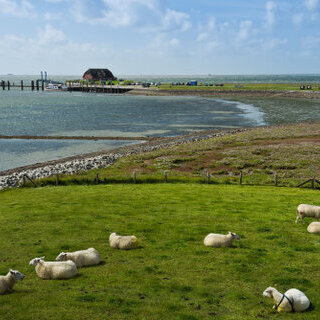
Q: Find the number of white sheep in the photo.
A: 8